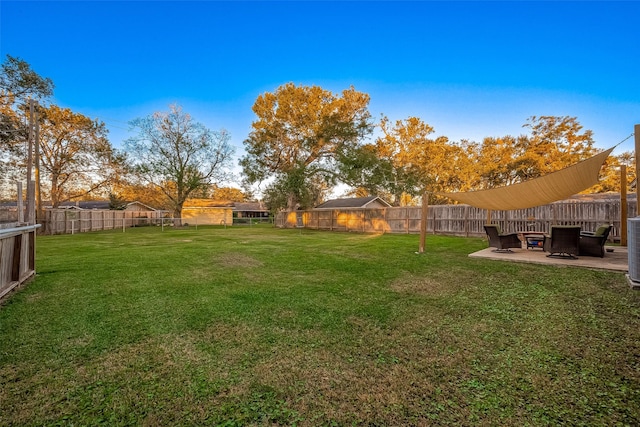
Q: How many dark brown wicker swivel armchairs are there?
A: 2